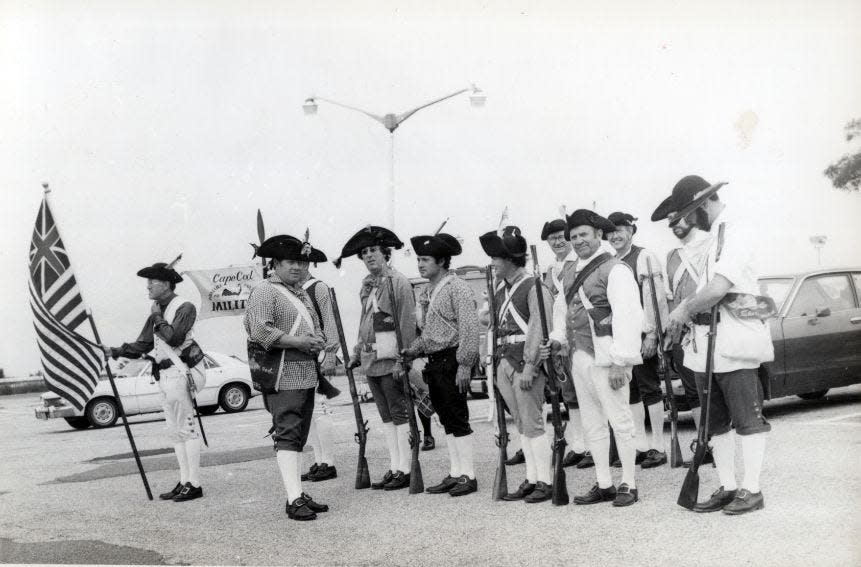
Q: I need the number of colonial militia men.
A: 11